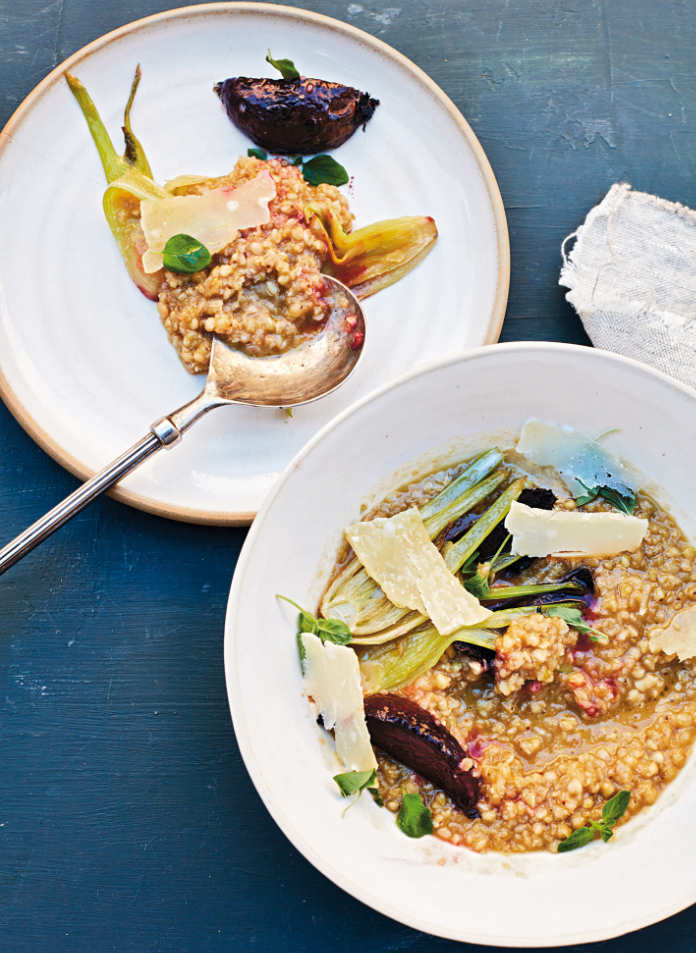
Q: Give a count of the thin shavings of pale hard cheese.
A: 6